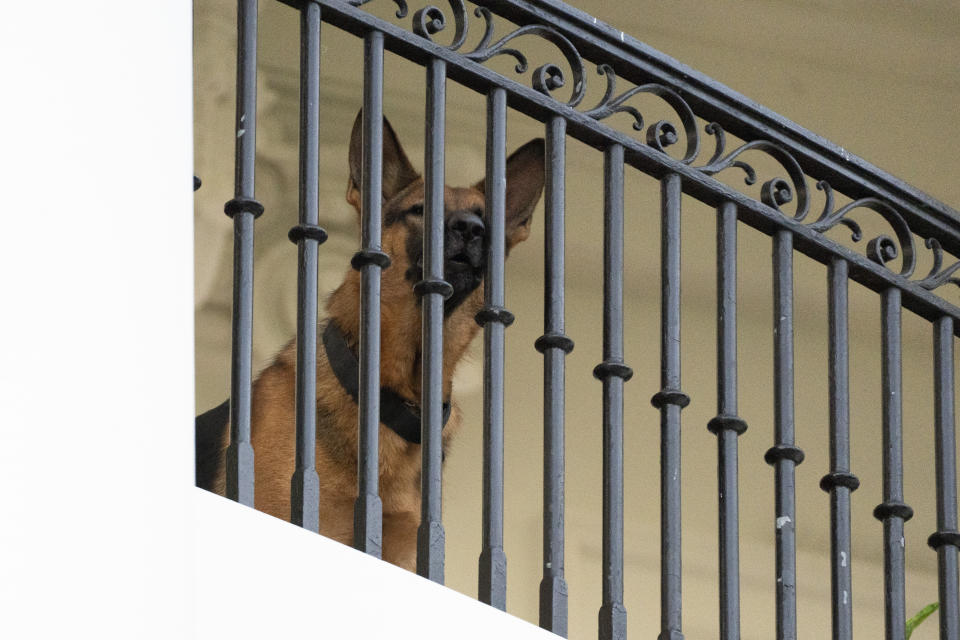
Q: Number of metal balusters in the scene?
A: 13